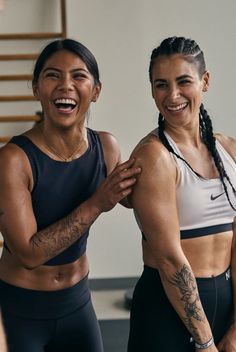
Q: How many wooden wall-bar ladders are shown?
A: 1